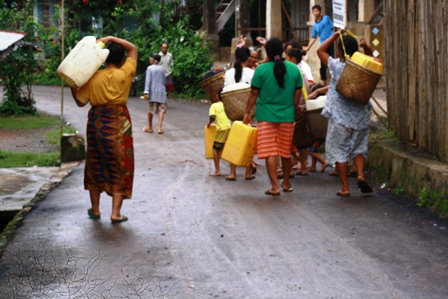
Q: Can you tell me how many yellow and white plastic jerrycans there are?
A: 6